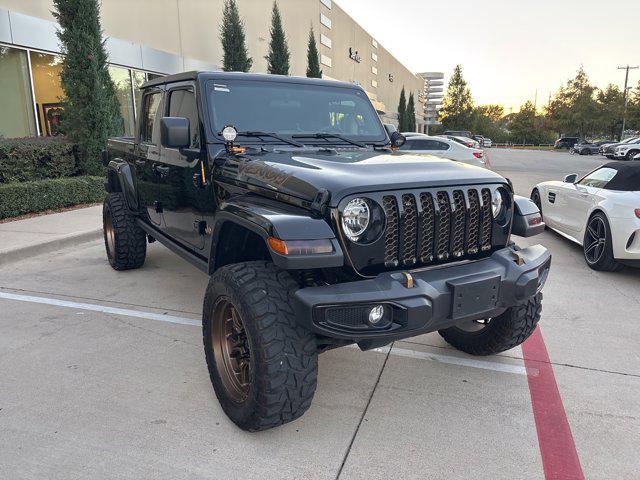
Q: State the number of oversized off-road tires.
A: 3